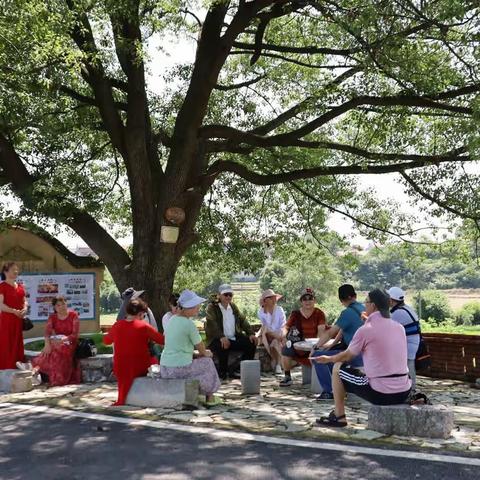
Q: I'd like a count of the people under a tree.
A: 12